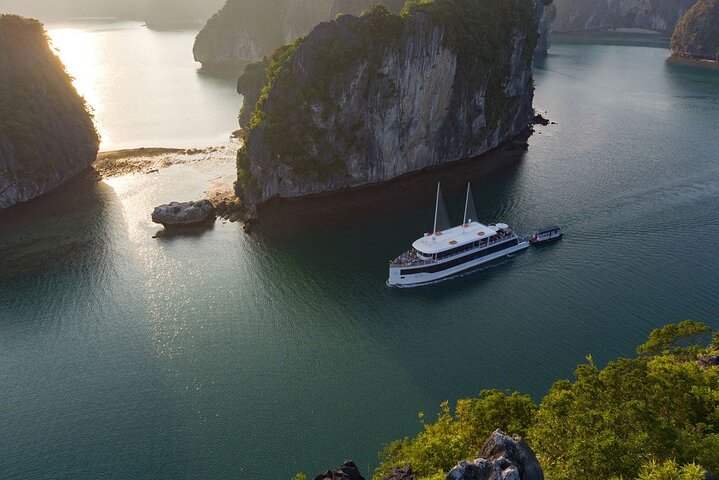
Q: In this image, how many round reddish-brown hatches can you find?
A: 4